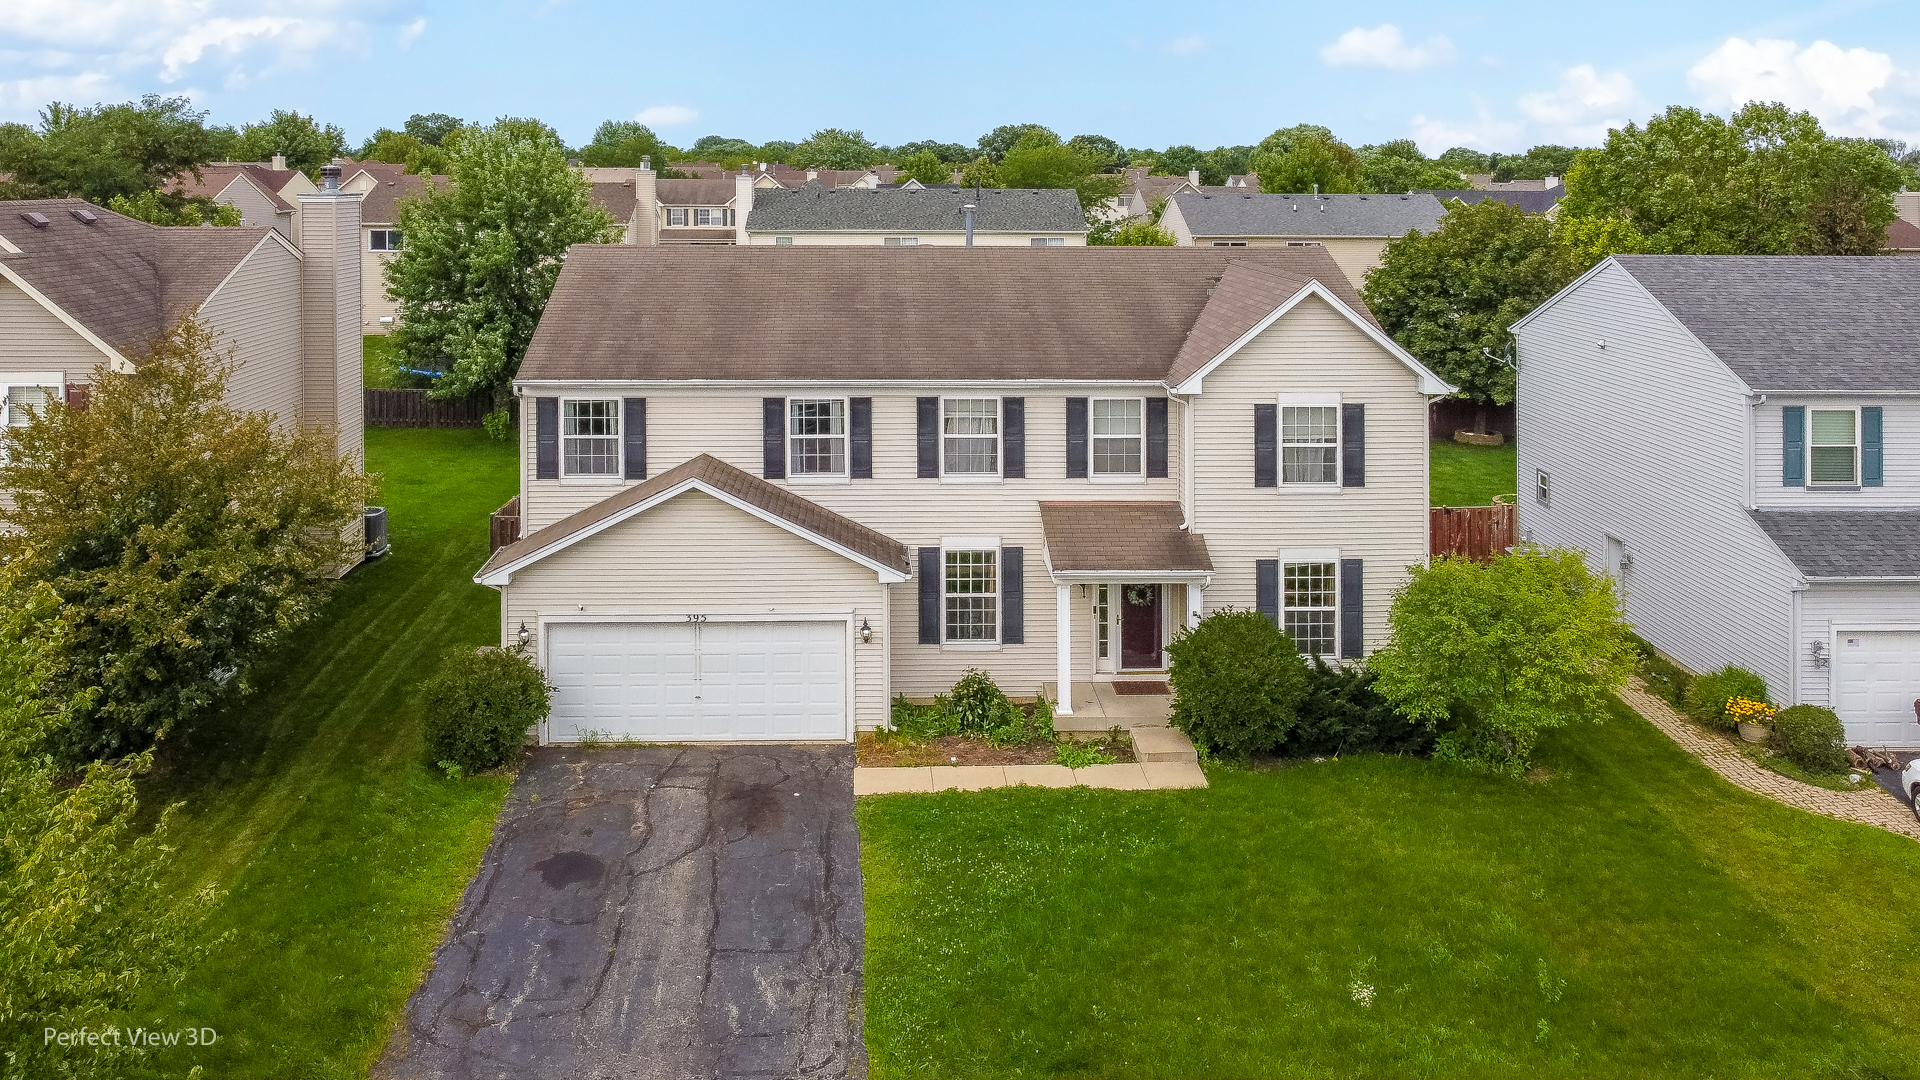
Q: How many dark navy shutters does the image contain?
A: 14